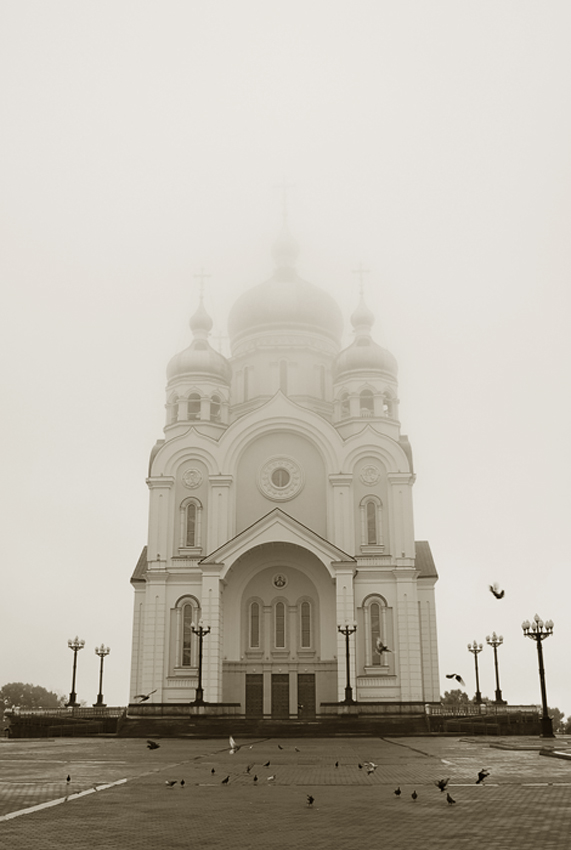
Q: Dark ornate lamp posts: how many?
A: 7